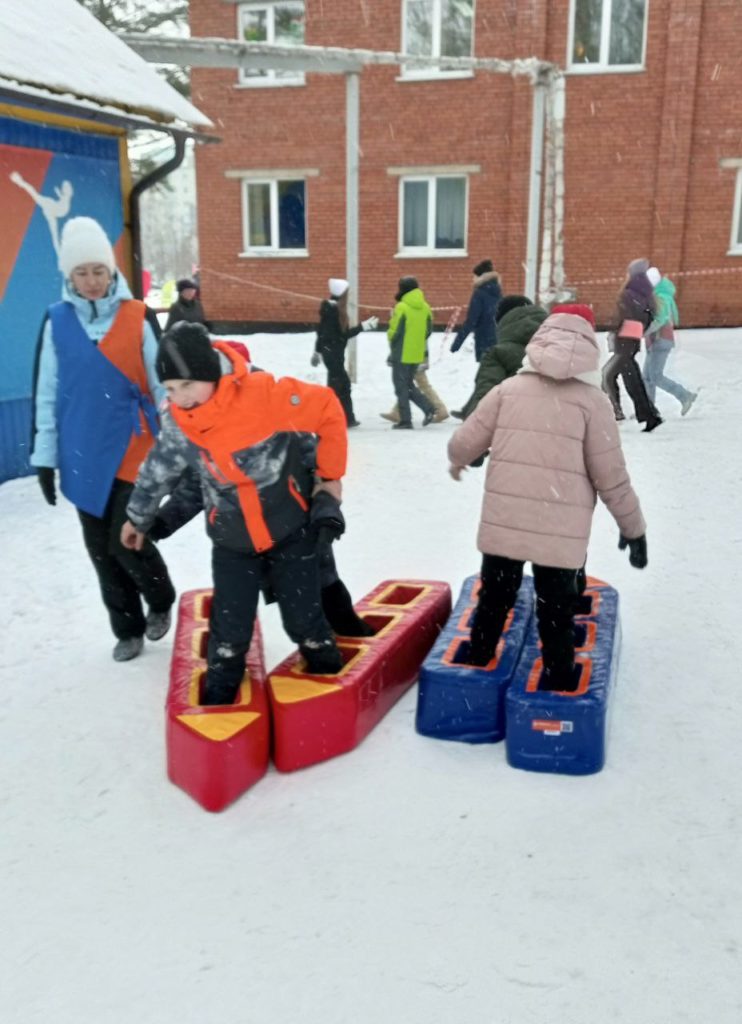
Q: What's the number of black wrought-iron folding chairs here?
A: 0